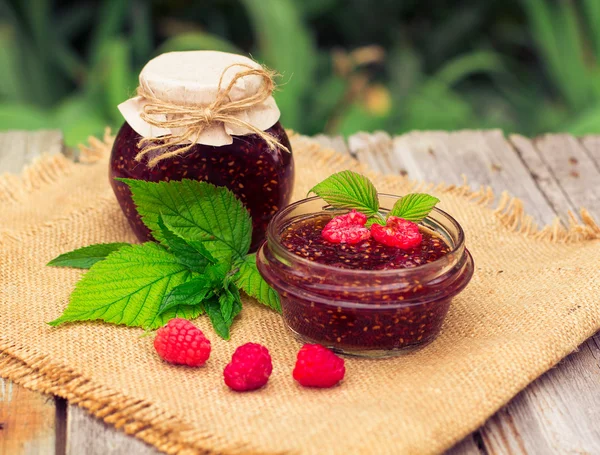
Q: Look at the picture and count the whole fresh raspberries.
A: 3